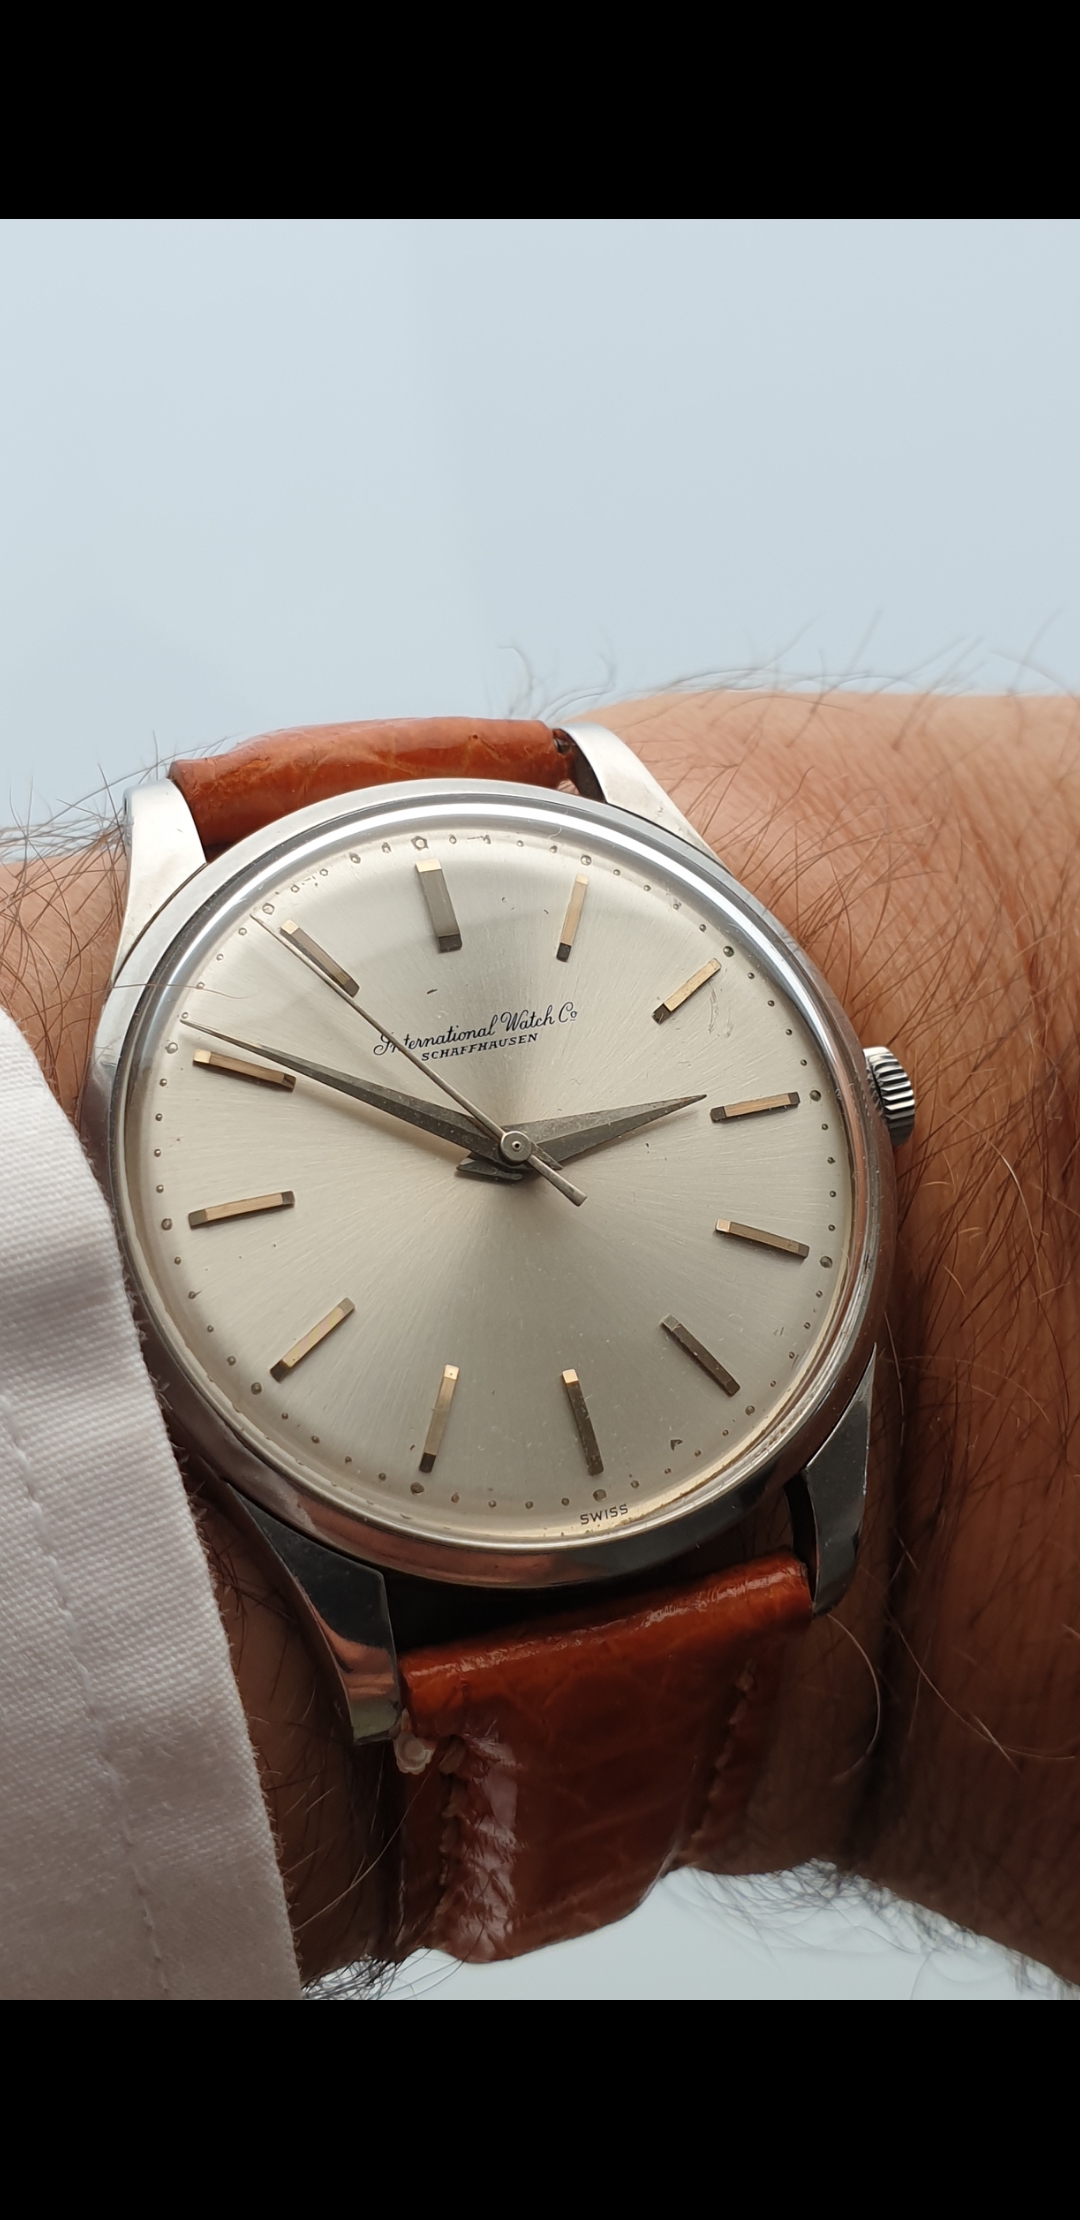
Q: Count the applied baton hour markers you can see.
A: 12